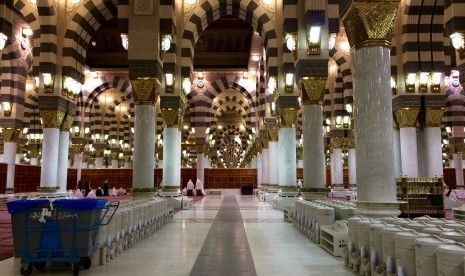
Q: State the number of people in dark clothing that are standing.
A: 3